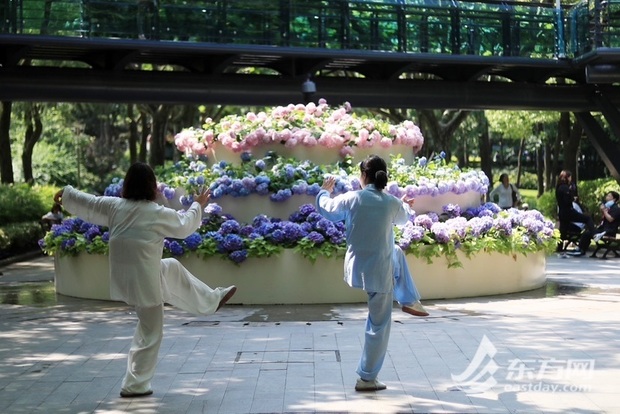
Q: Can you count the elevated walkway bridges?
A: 1